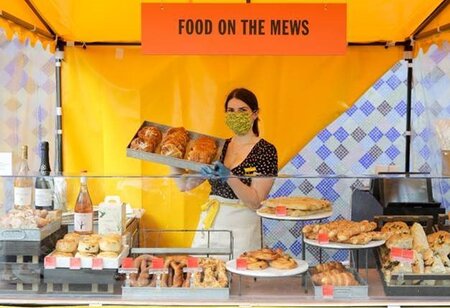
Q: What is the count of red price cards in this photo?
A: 12